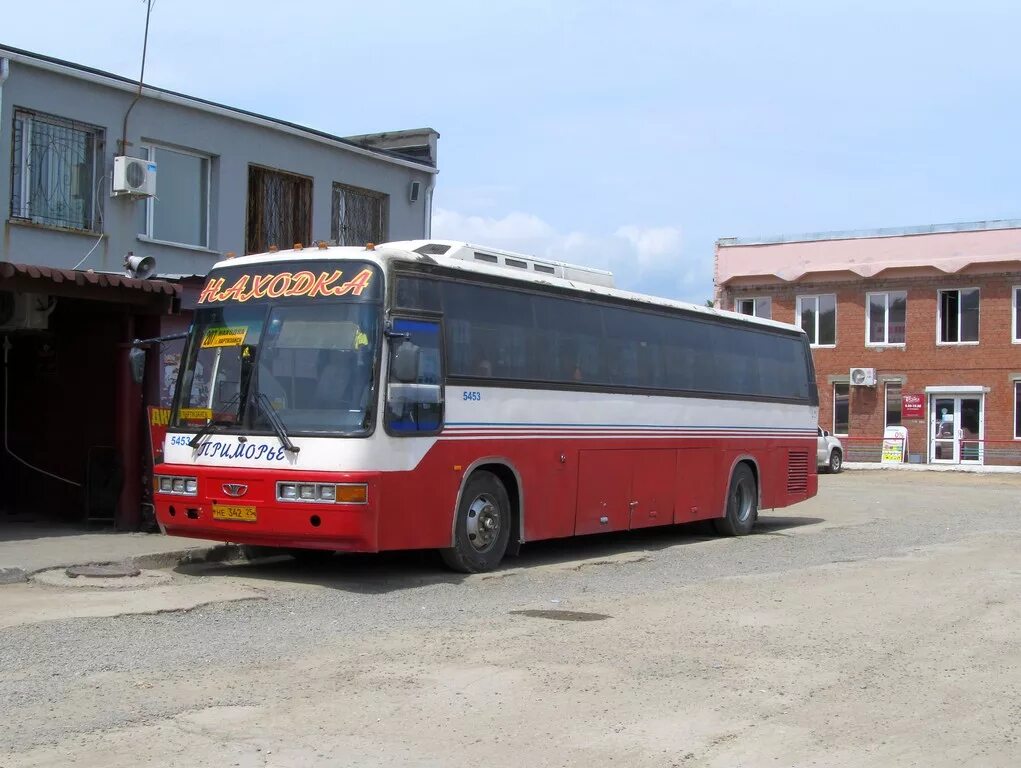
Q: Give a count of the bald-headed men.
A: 0